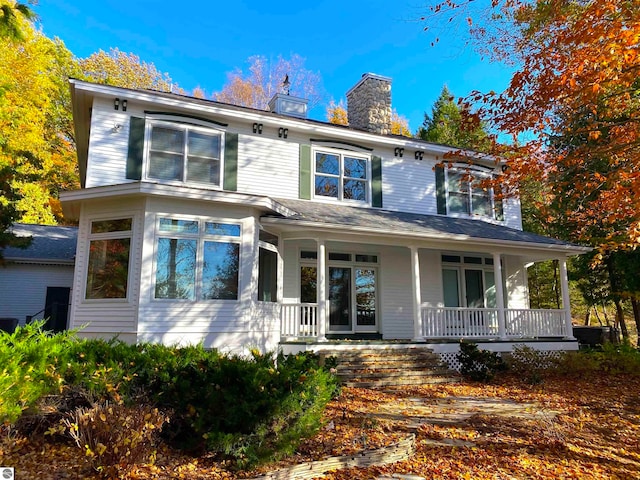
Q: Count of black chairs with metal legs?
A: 0